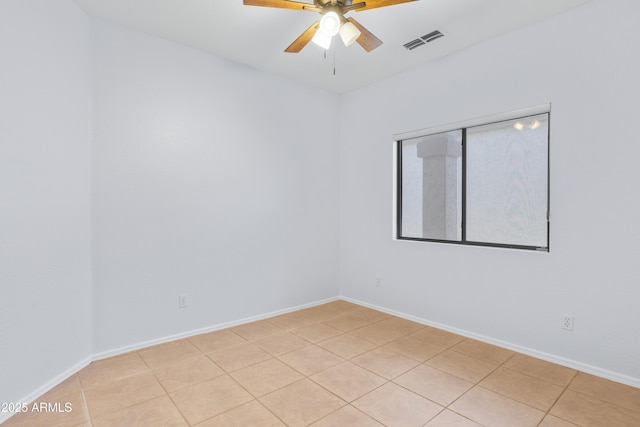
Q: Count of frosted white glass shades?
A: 3